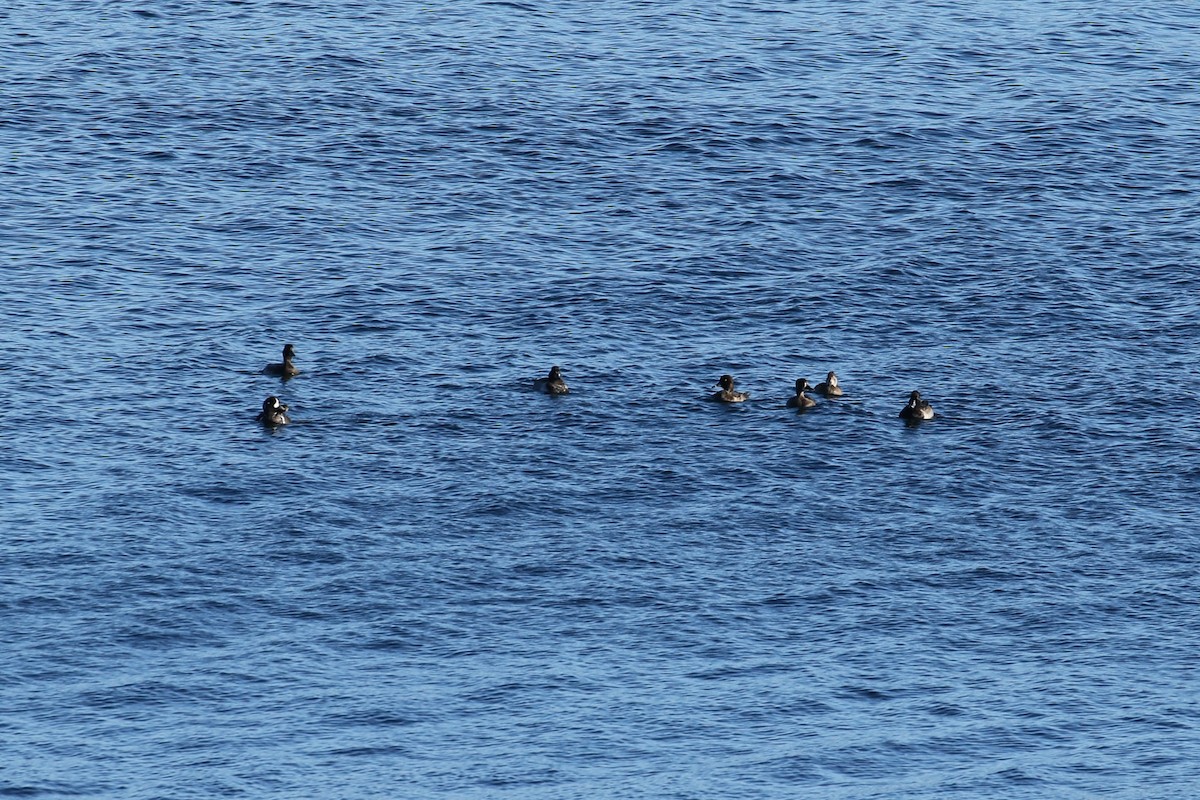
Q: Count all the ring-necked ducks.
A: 6